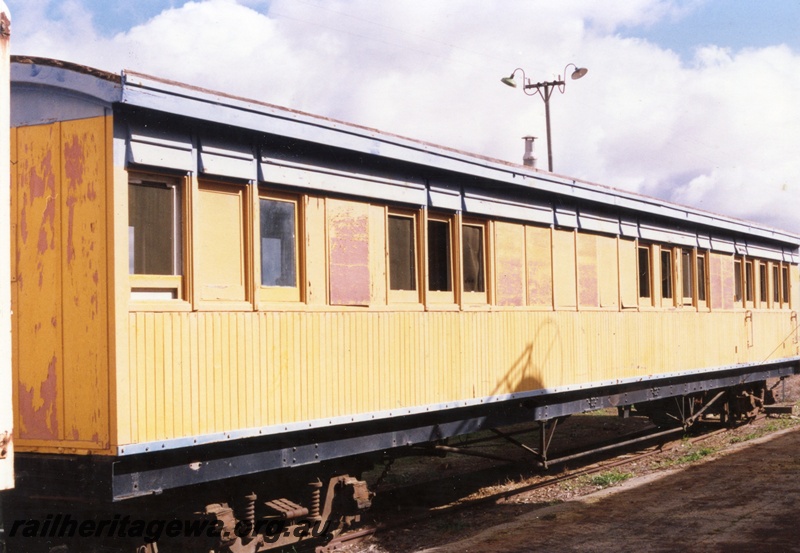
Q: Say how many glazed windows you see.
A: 14